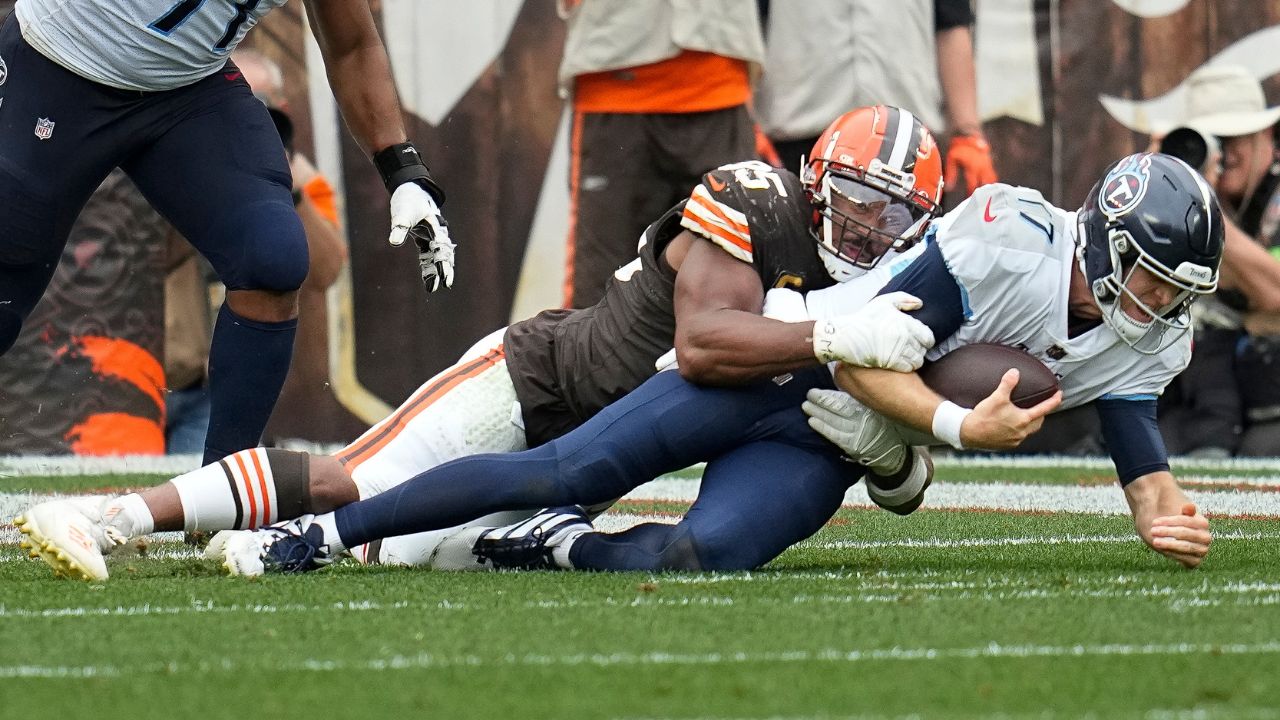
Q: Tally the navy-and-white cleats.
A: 2